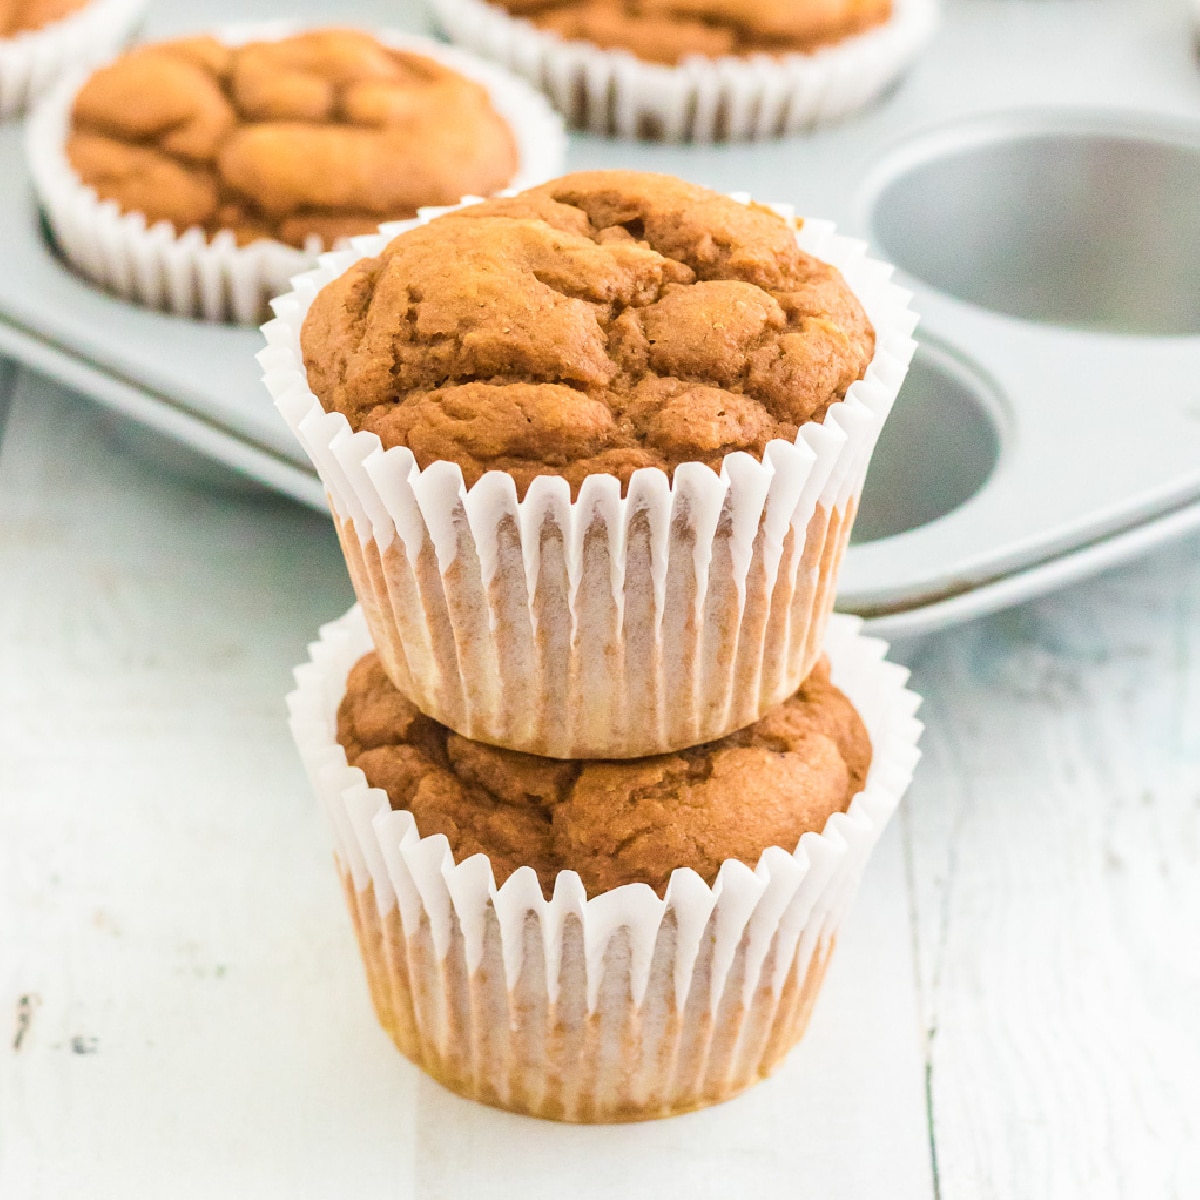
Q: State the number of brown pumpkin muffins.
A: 5